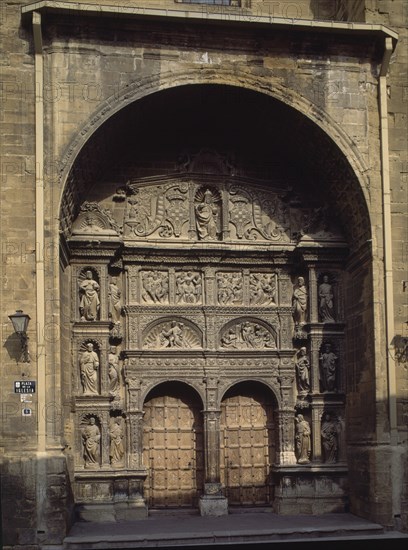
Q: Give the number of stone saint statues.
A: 13